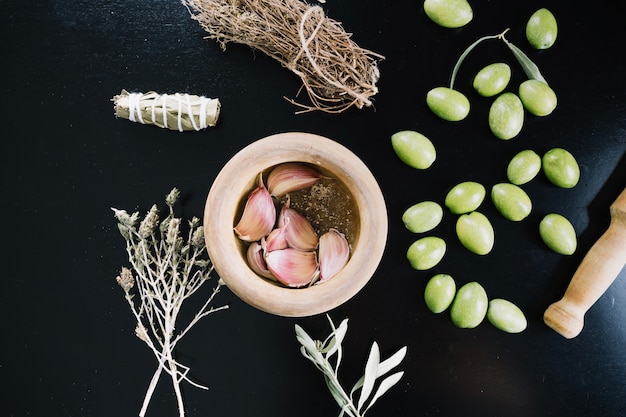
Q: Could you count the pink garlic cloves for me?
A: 7